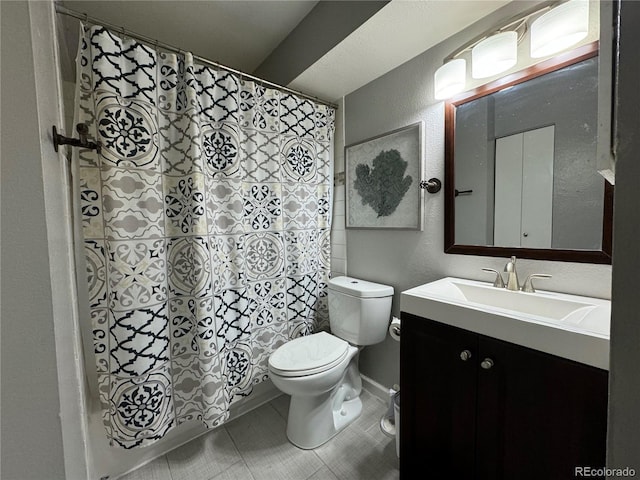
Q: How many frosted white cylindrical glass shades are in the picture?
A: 3